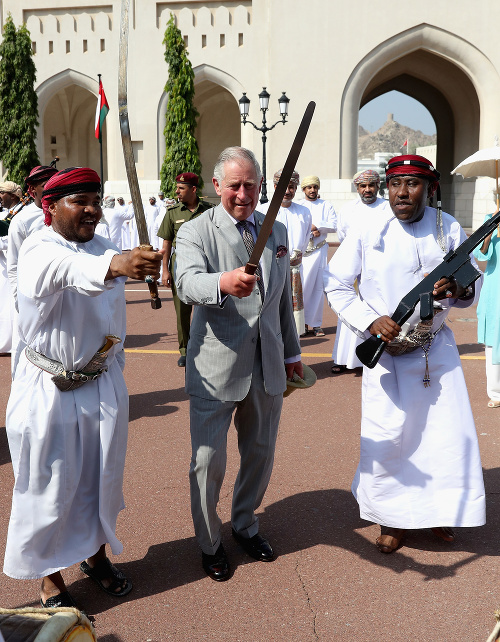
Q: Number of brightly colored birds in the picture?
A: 0